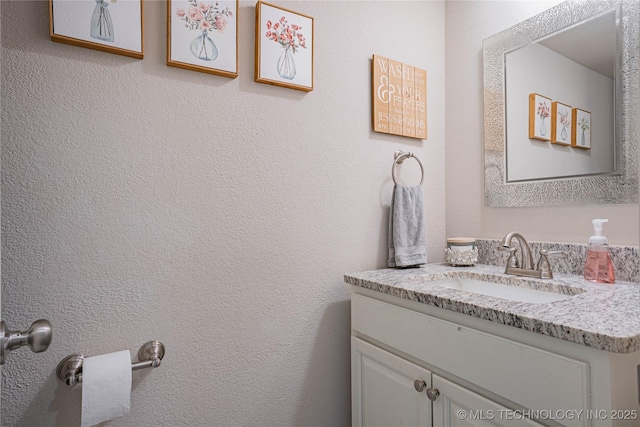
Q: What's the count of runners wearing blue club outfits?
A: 0